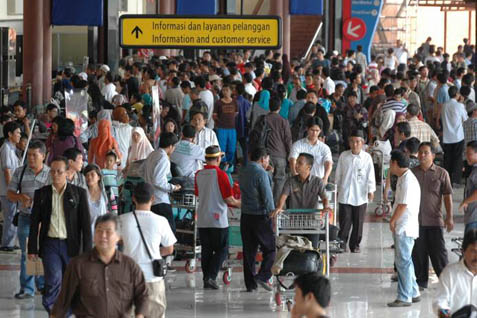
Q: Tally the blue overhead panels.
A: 3